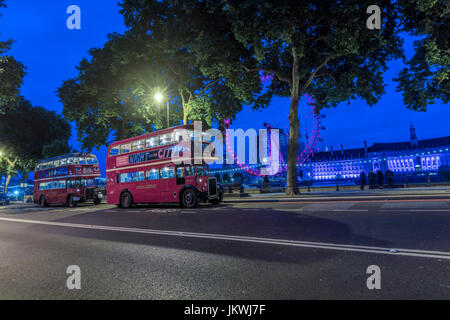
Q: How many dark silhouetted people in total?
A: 4